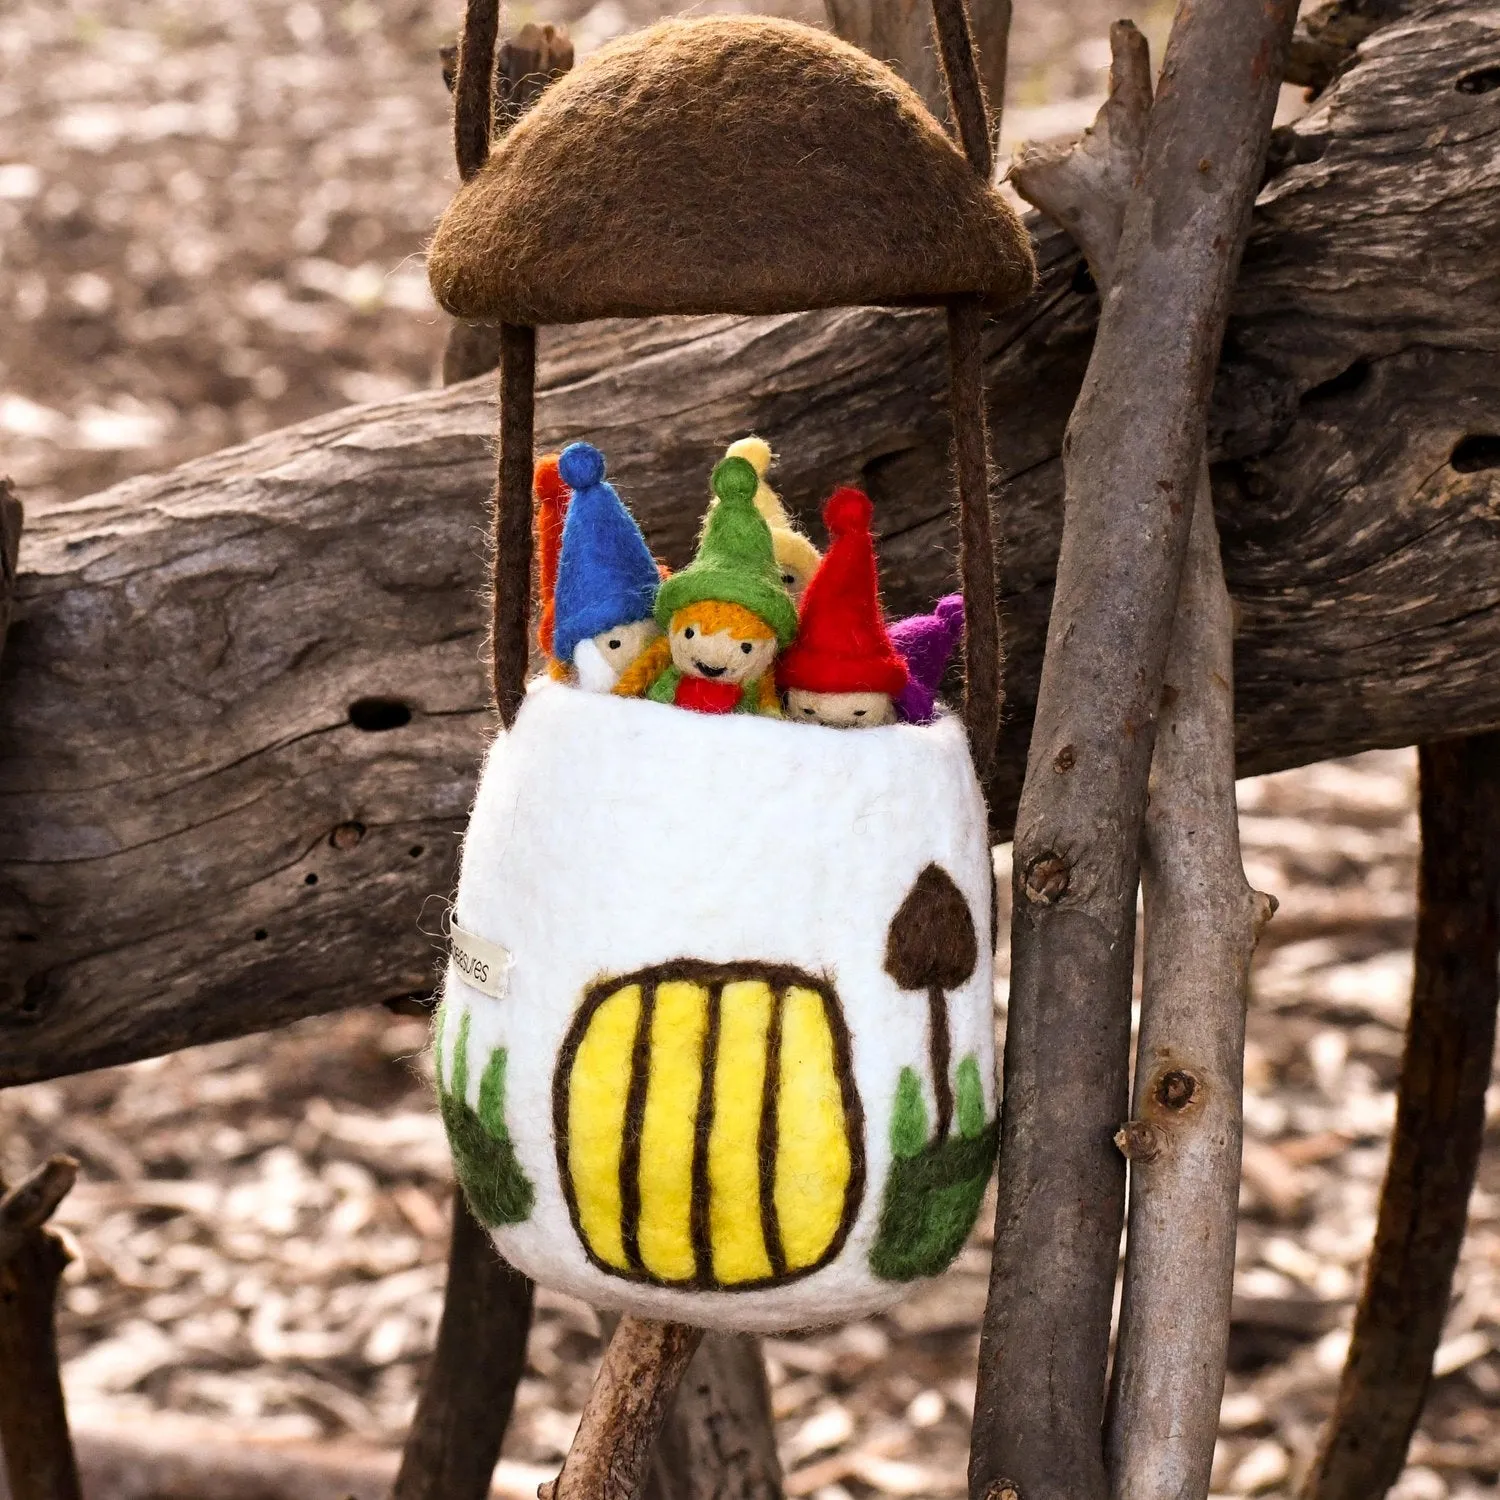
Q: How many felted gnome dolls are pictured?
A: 6